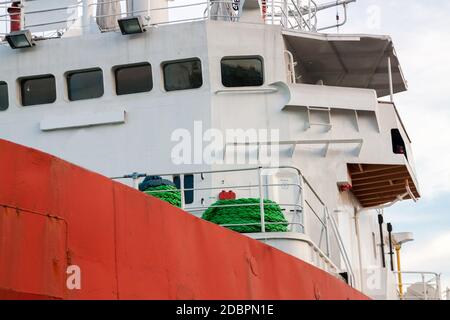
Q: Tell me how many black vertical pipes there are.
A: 2